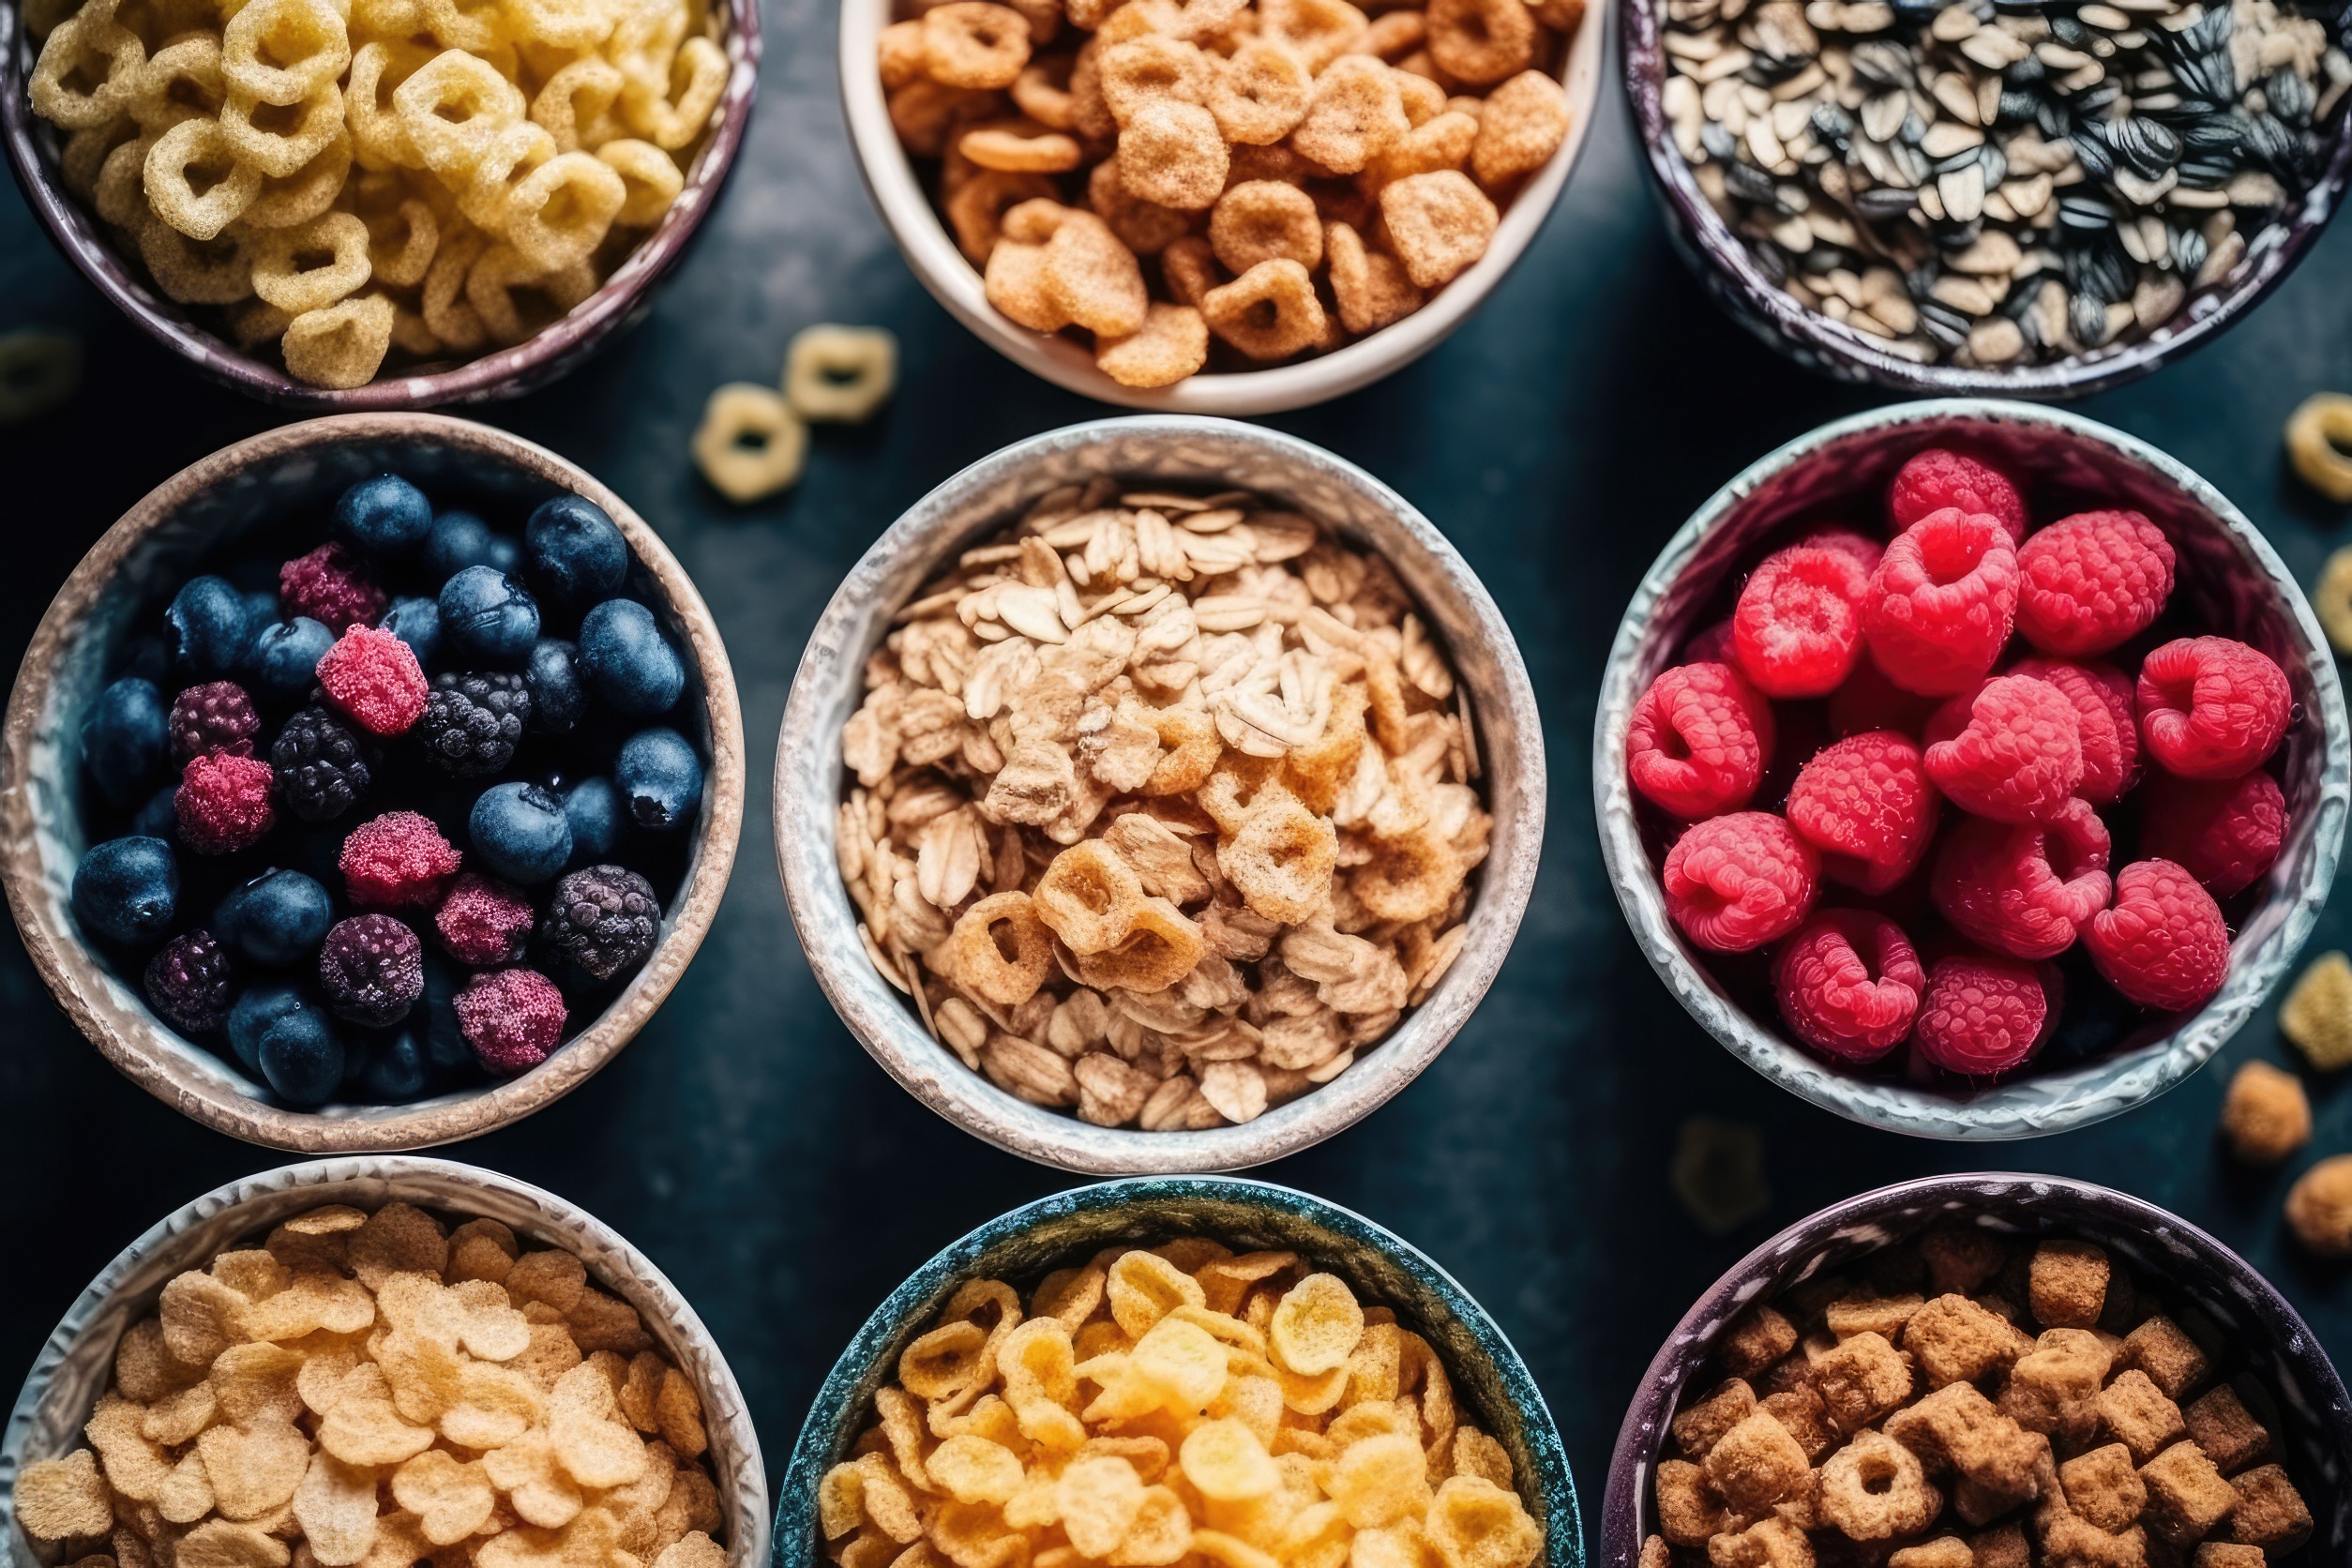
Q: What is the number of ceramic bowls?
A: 9